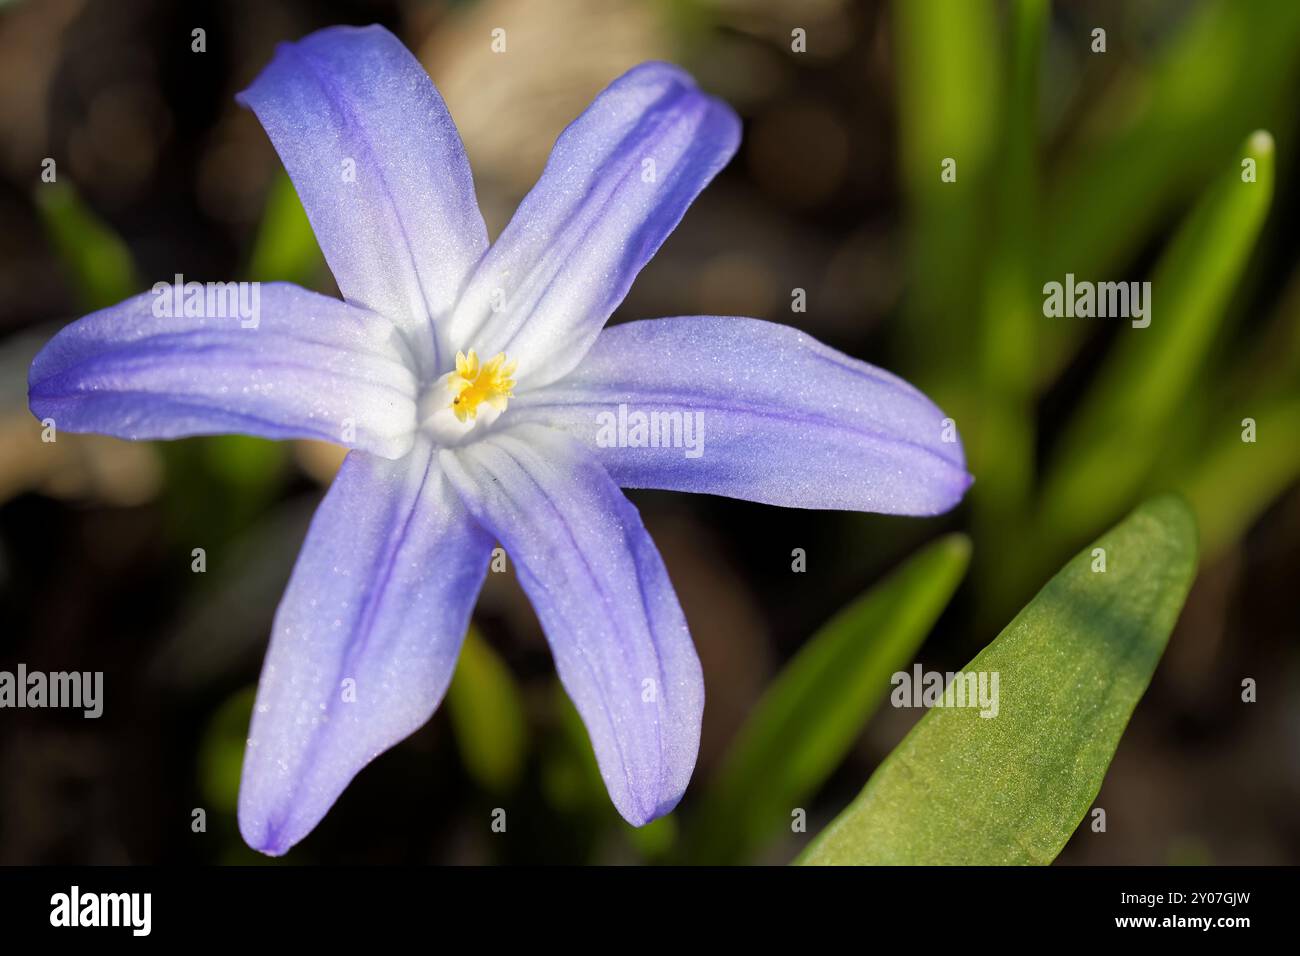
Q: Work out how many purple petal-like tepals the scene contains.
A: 6